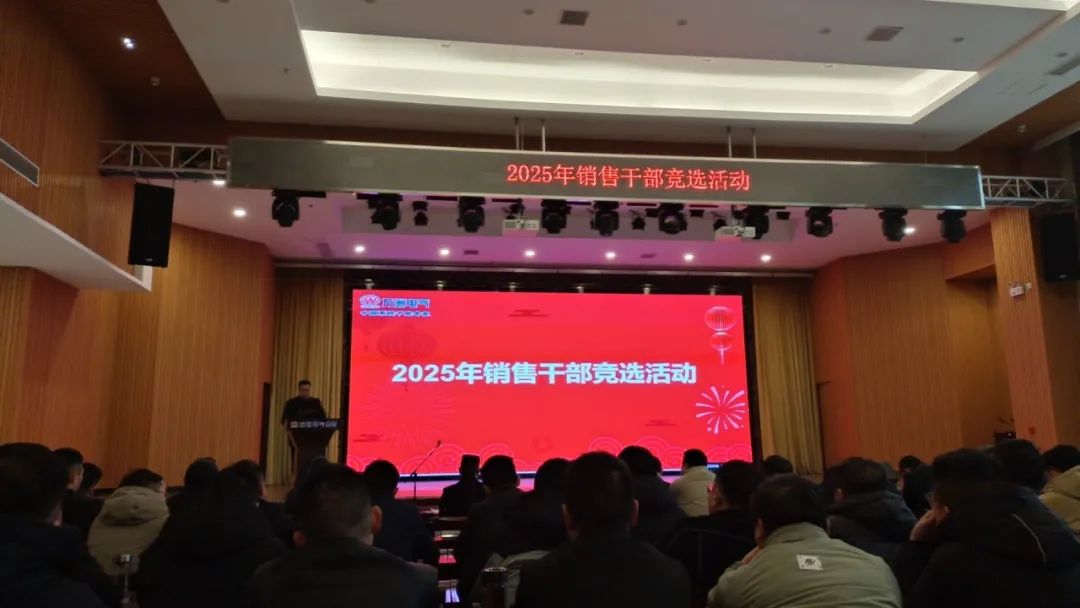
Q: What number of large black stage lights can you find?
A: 10